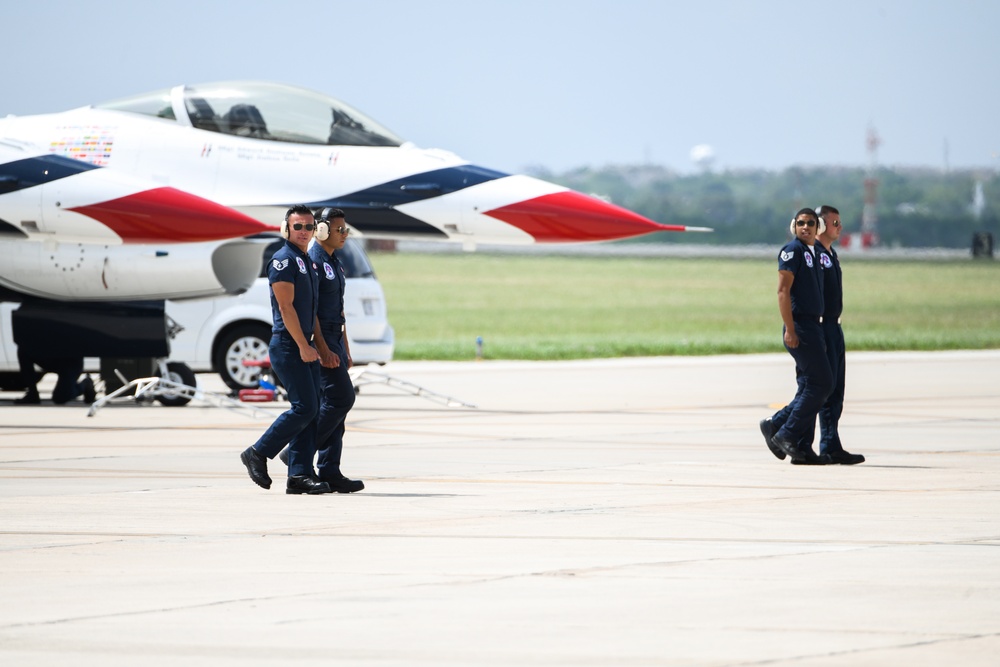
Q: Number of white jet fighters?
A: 2